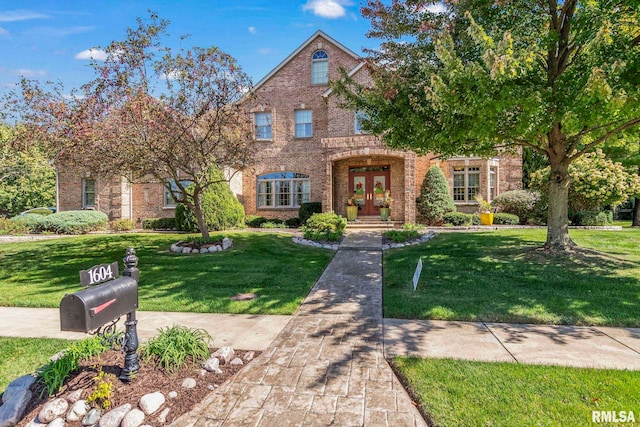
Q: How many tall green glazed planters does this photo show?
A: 2